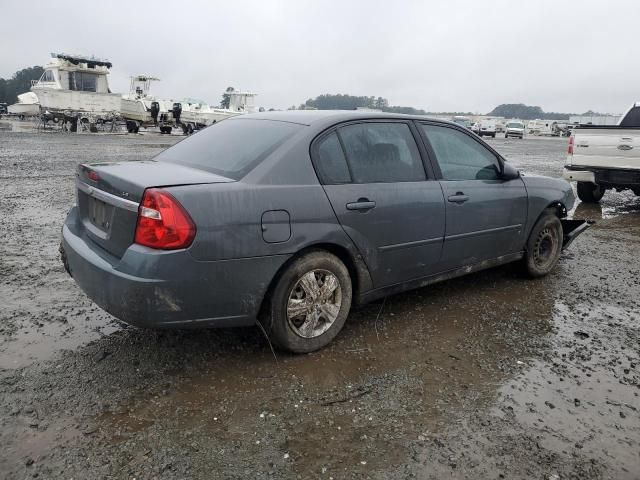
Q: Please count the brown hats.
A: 0